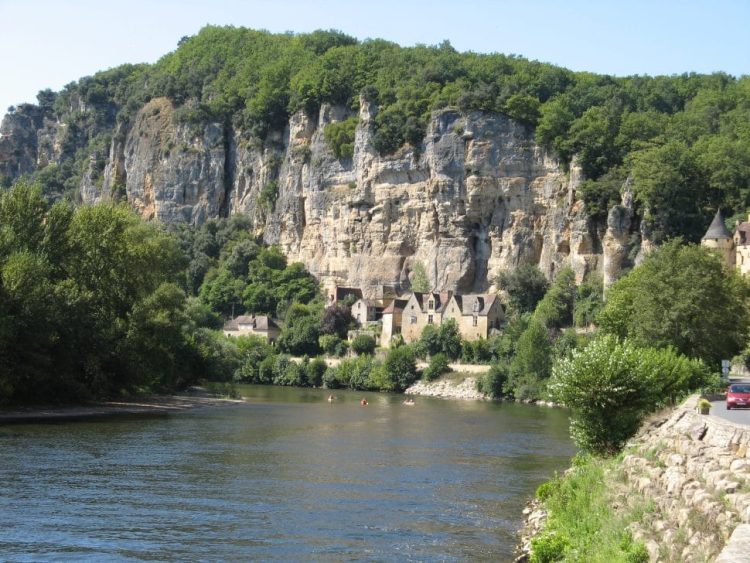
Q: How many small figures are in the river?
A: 3